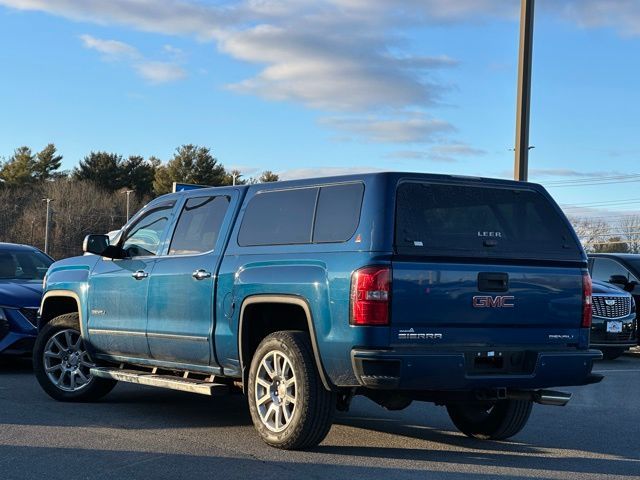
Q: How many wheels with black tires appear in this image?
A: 3